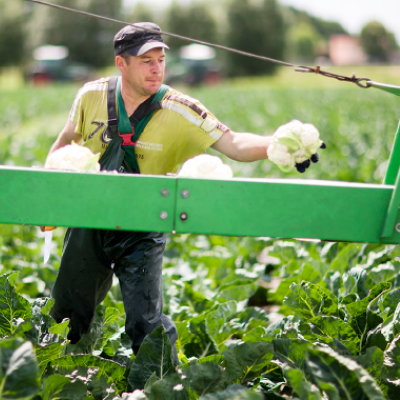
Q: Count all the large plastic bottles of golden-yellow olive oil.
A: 0